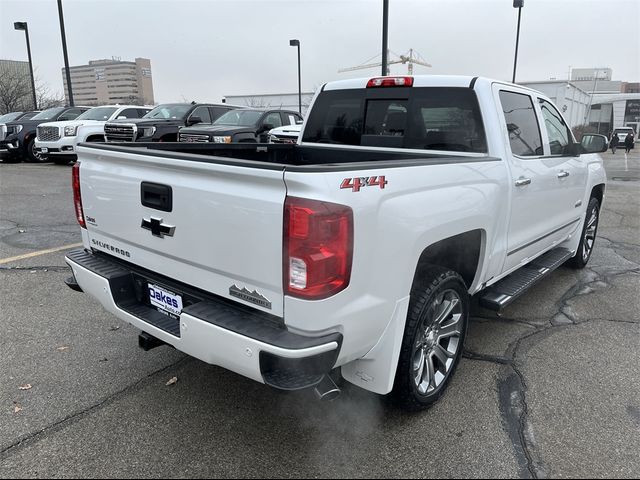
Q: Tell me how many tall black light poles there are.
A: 5